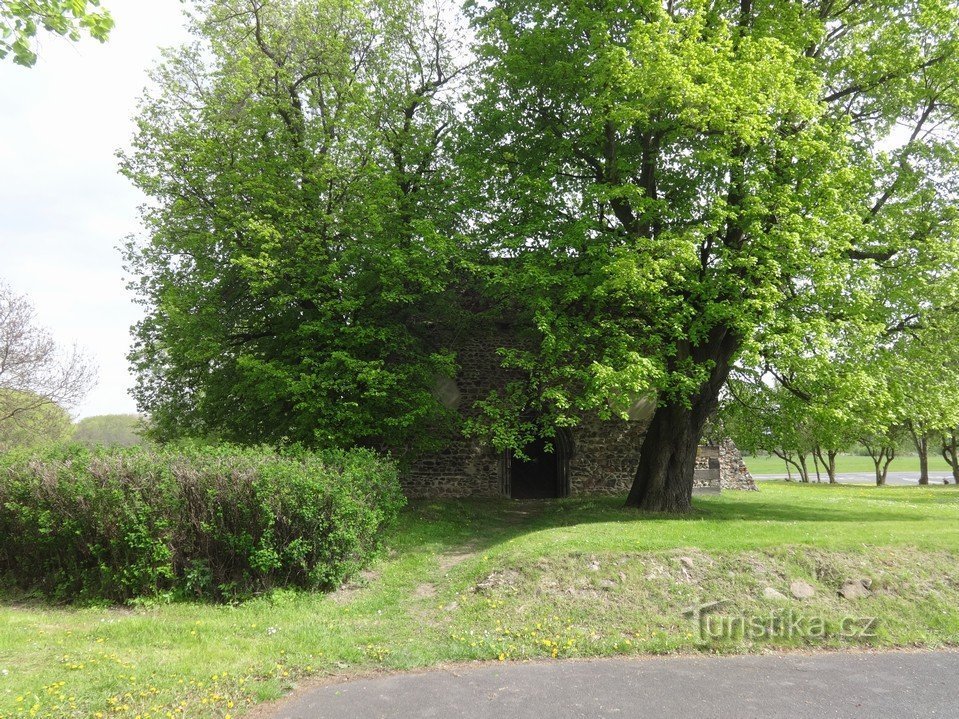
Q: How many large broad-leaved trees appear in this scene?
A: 2